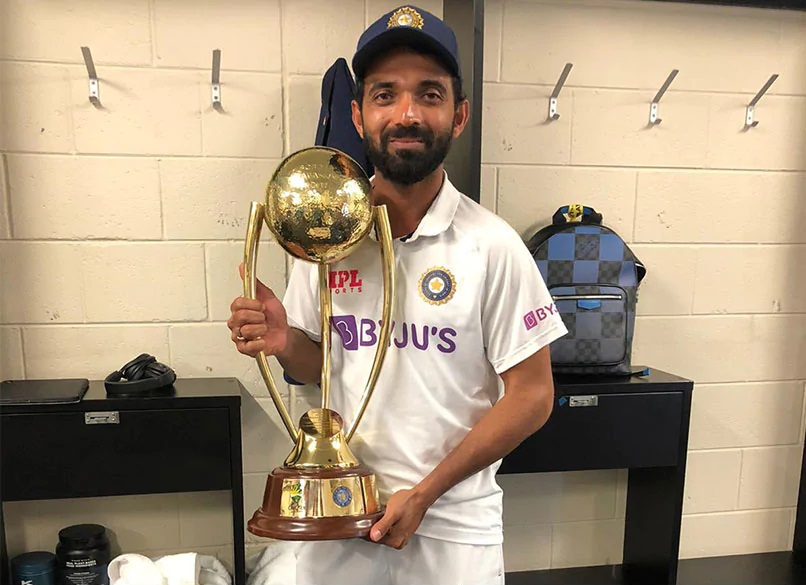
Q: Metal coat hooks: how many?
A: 5